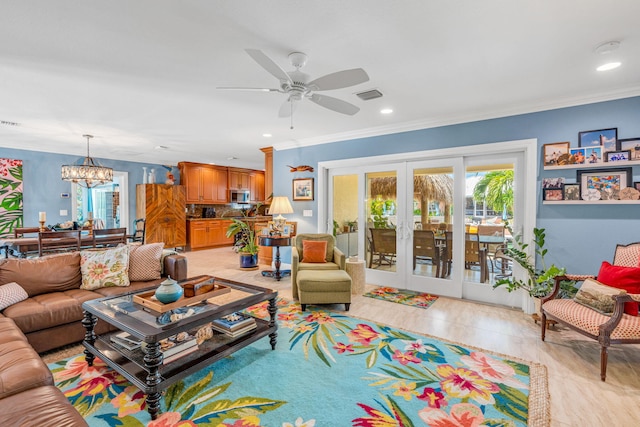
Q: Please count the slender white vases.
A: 3